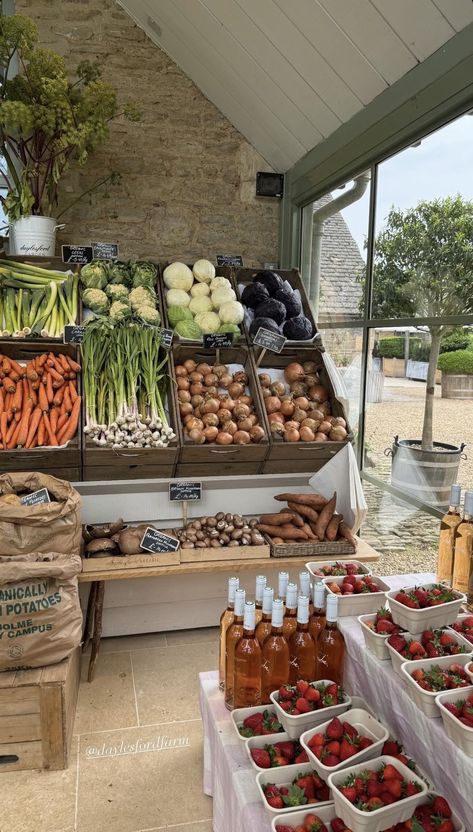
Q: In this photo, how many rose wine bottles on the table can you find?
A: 14